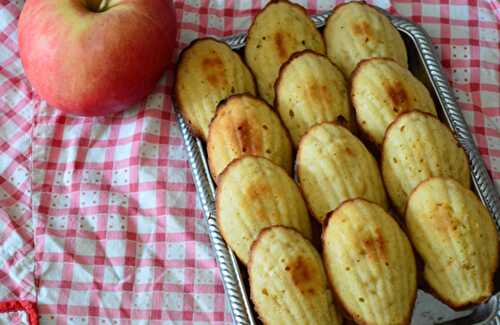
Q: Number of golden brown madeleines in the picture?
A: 12